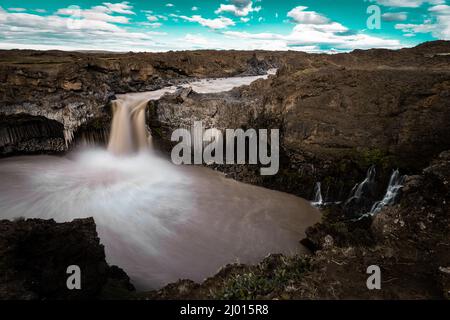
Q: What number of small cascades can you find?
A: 3